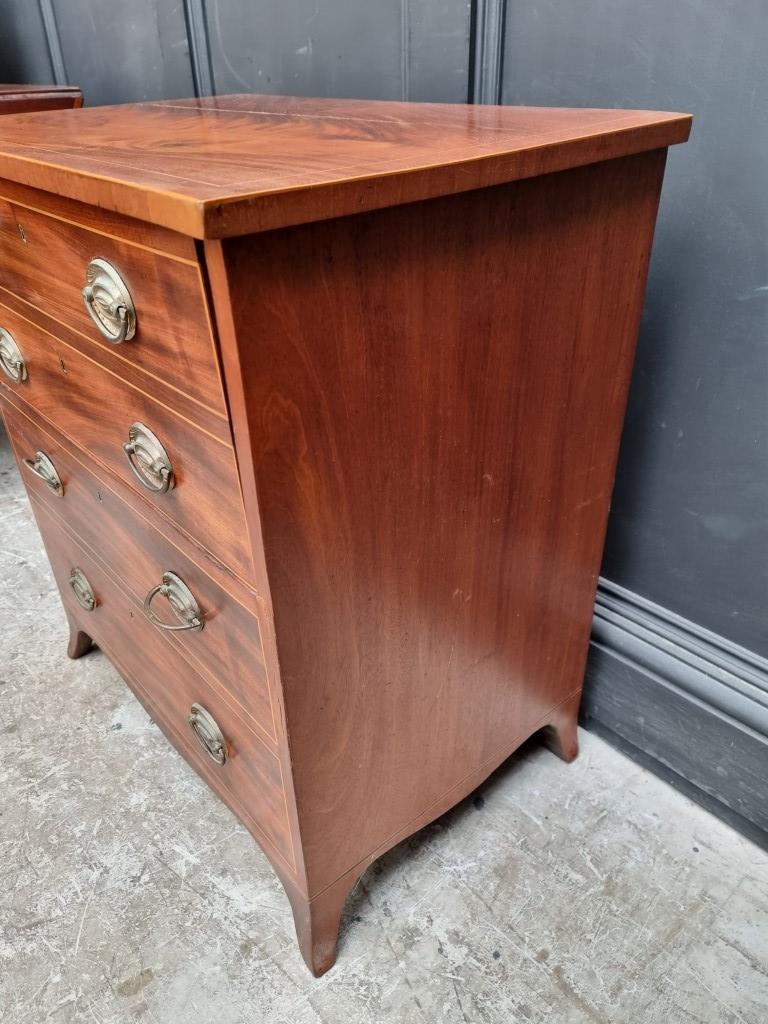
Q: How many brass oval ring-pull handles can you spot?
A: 7